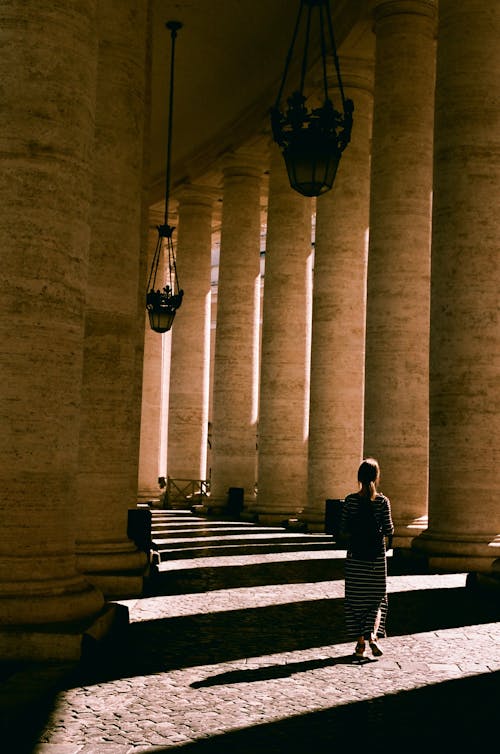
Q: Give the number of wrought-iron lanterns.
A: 2